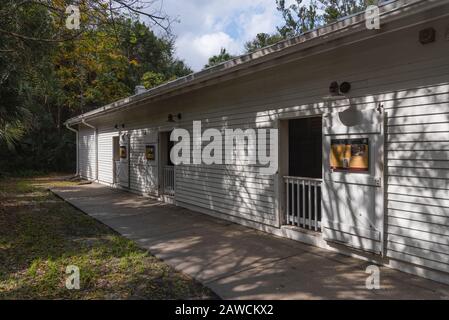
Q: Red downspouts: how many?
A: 0